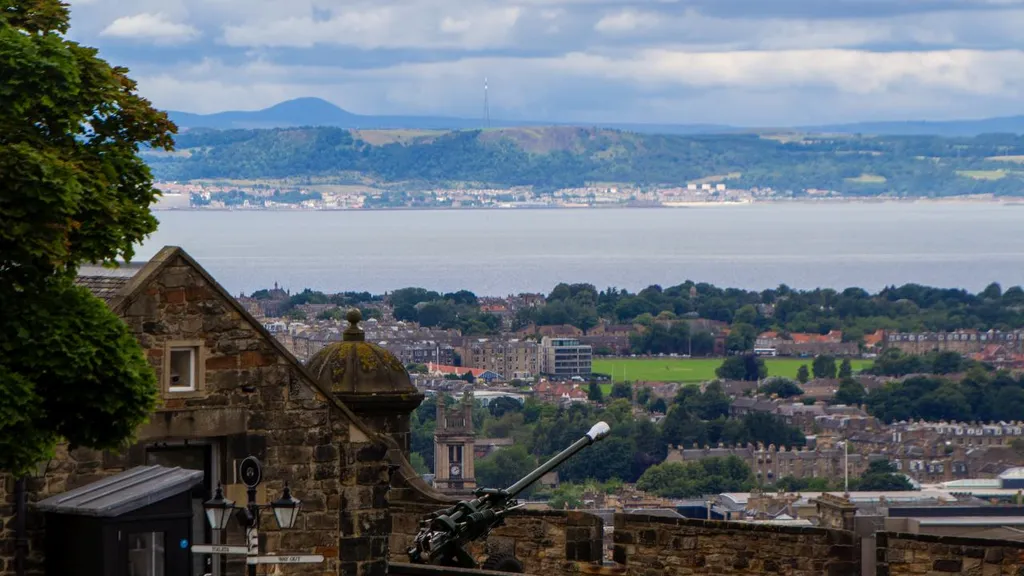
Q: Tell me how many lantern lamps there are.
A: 2